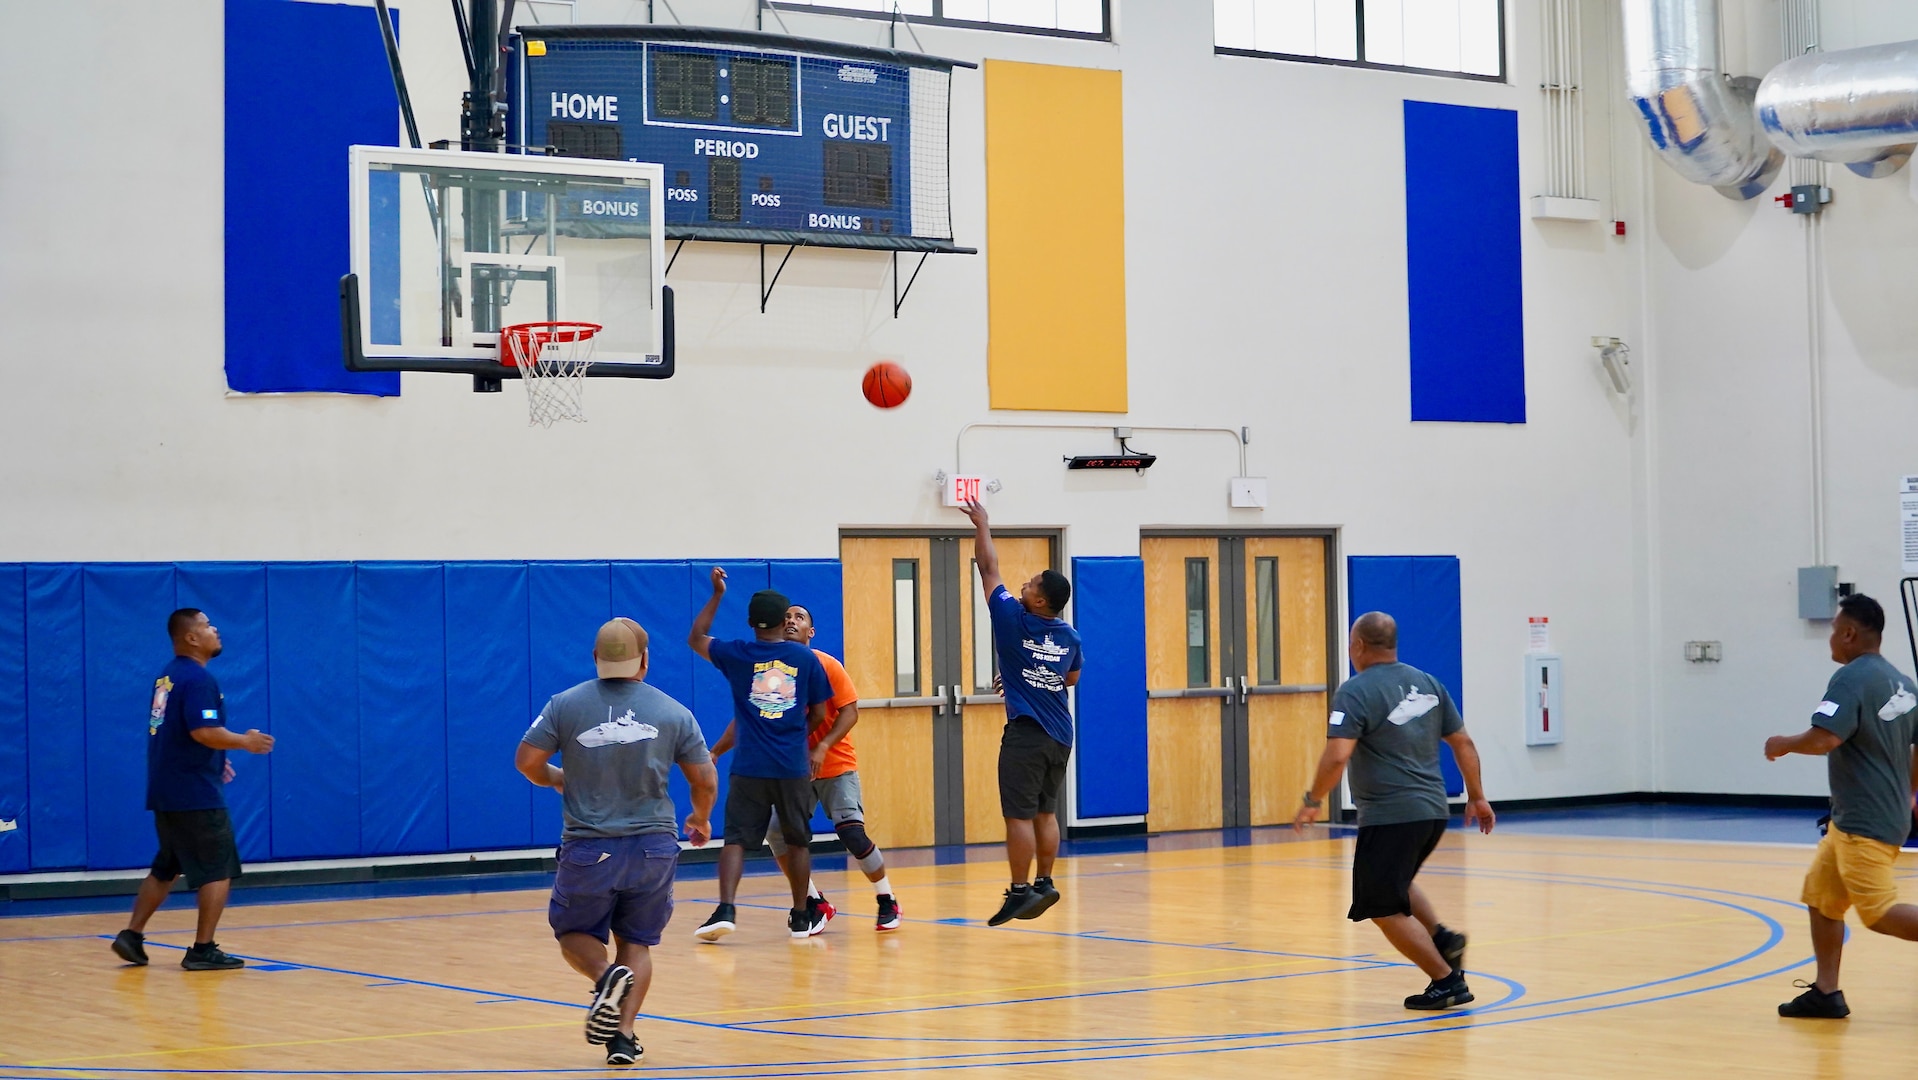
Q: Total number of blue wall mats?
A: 14